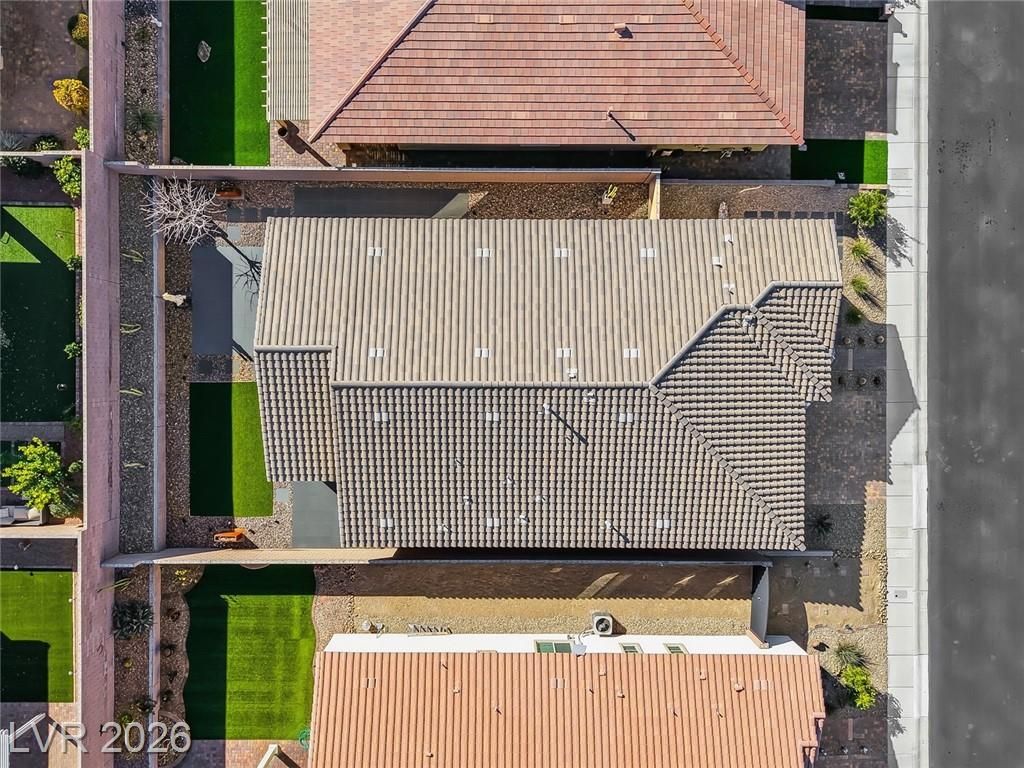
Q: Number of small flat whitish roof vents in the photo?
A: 14